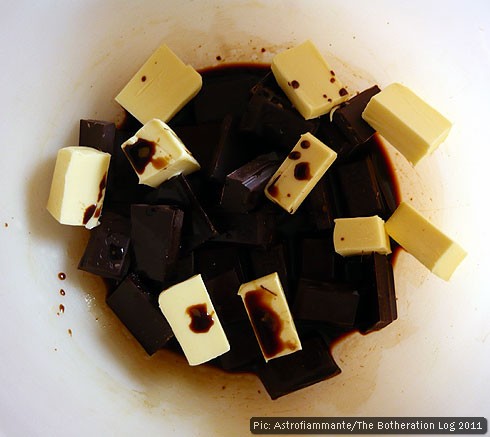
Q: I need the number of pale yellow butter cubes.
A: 10